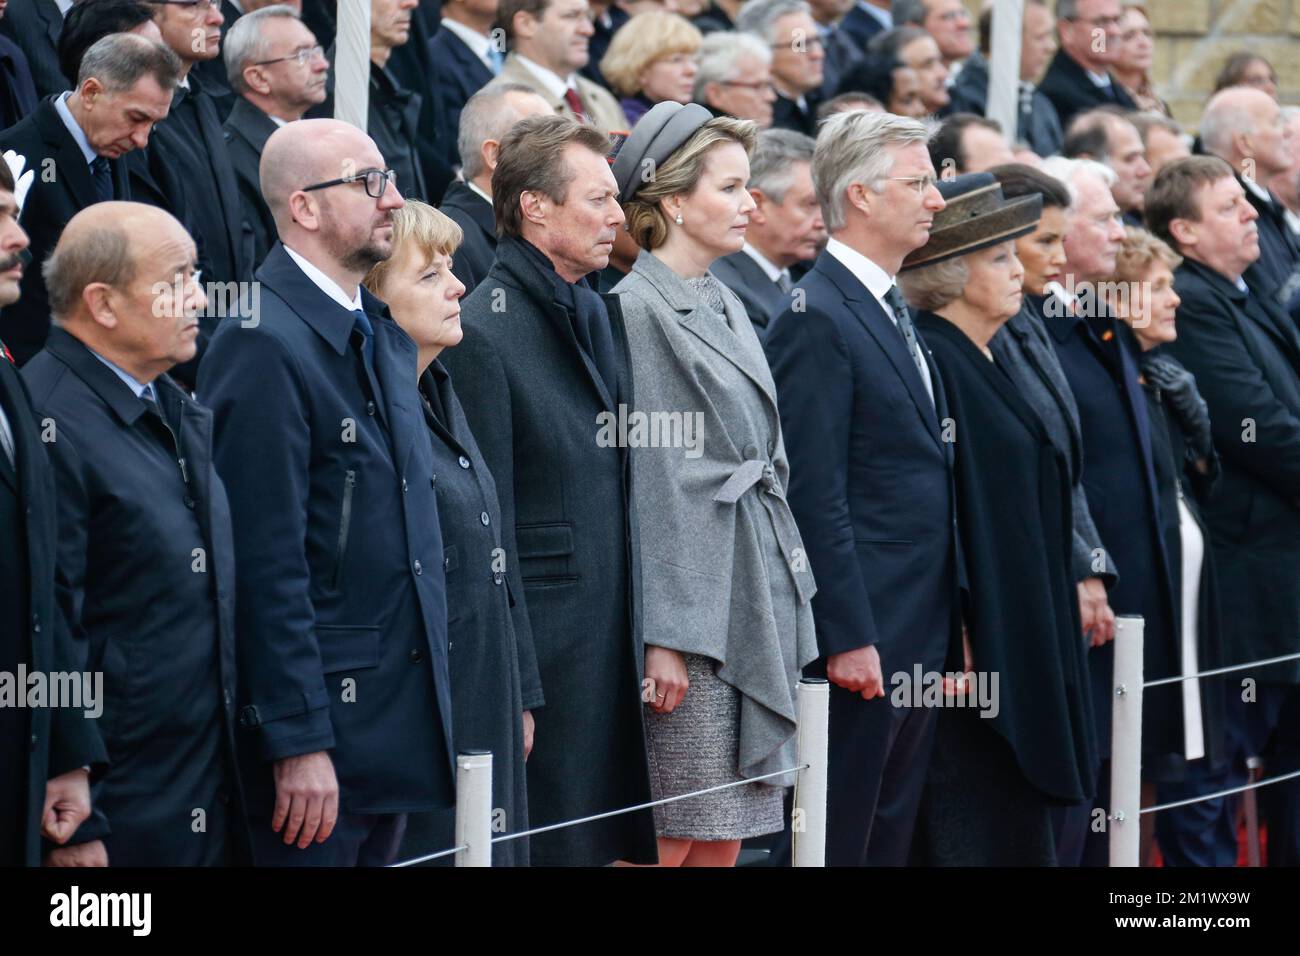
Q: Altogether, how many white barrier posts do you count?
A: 3